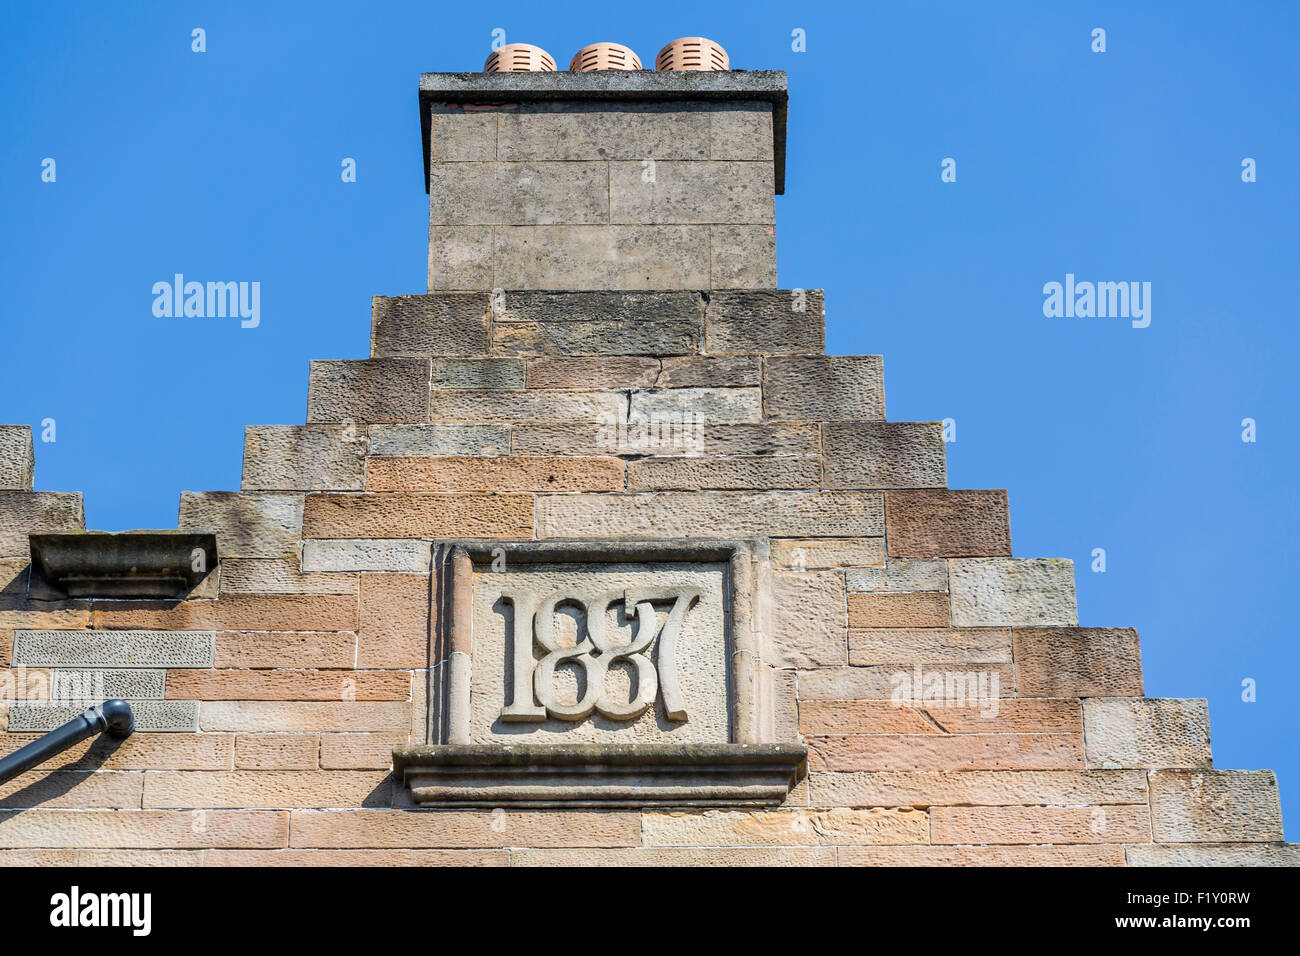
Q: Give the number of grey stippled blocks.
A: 3